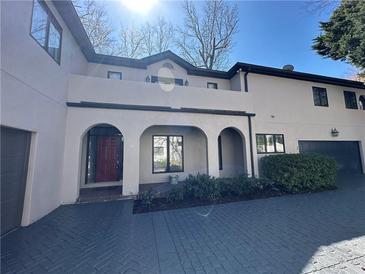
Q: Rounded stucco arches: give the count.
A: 3